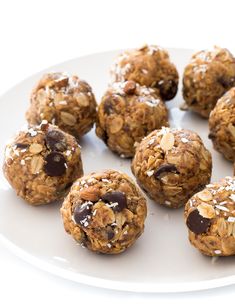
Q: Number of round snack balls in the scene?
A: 9